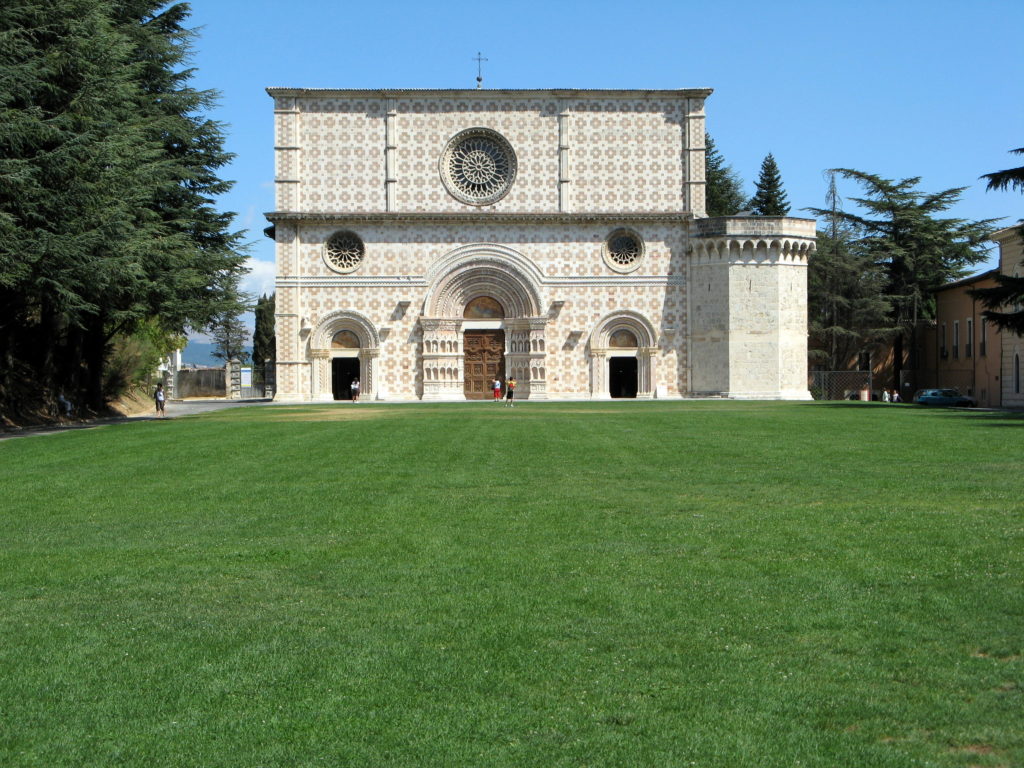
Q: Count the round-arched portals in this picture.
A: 3